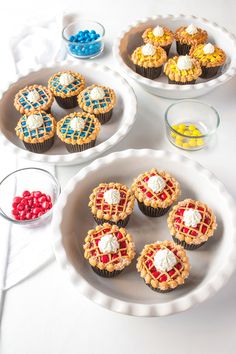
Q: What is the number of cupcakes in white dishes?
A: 15